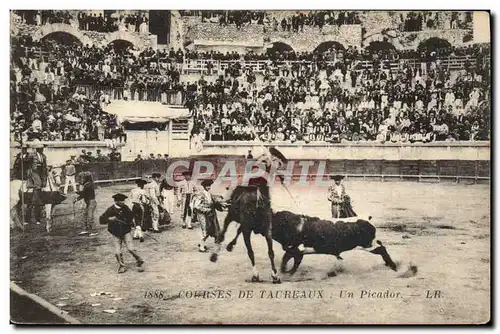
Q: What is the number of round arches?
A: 6